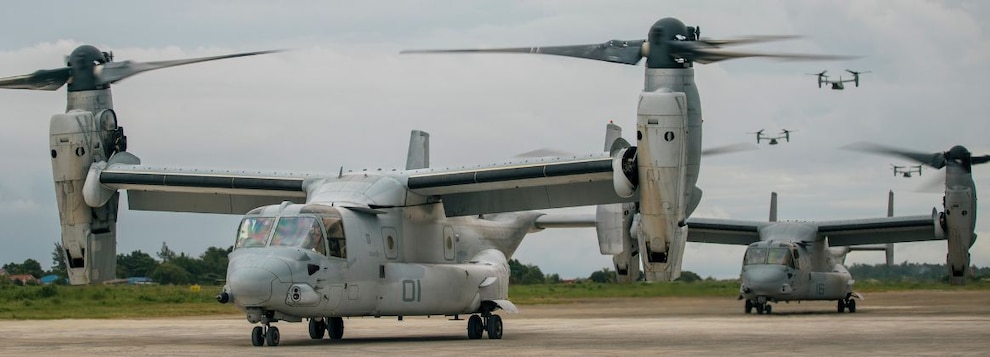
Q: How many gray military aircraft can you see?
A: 5